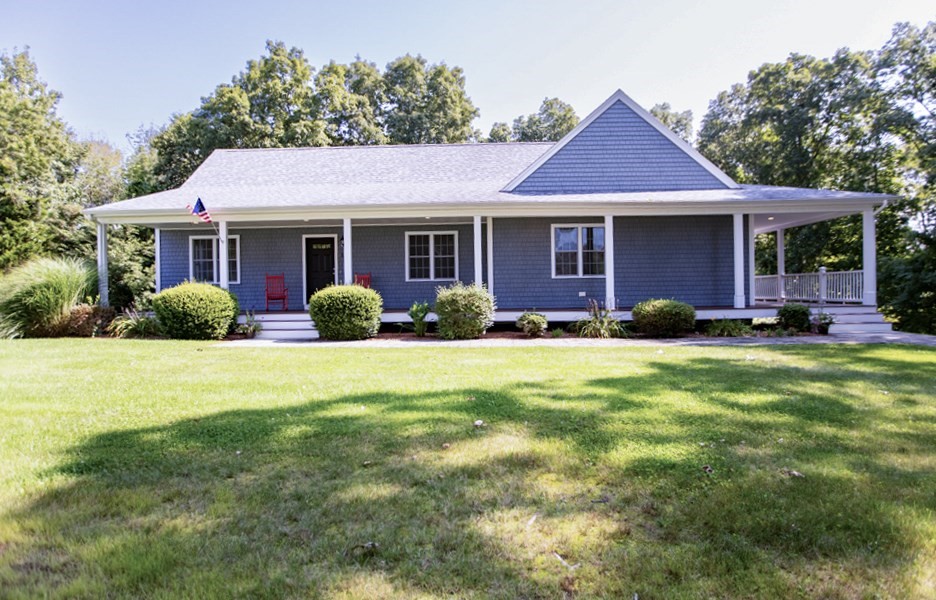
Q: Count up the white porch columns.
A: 8